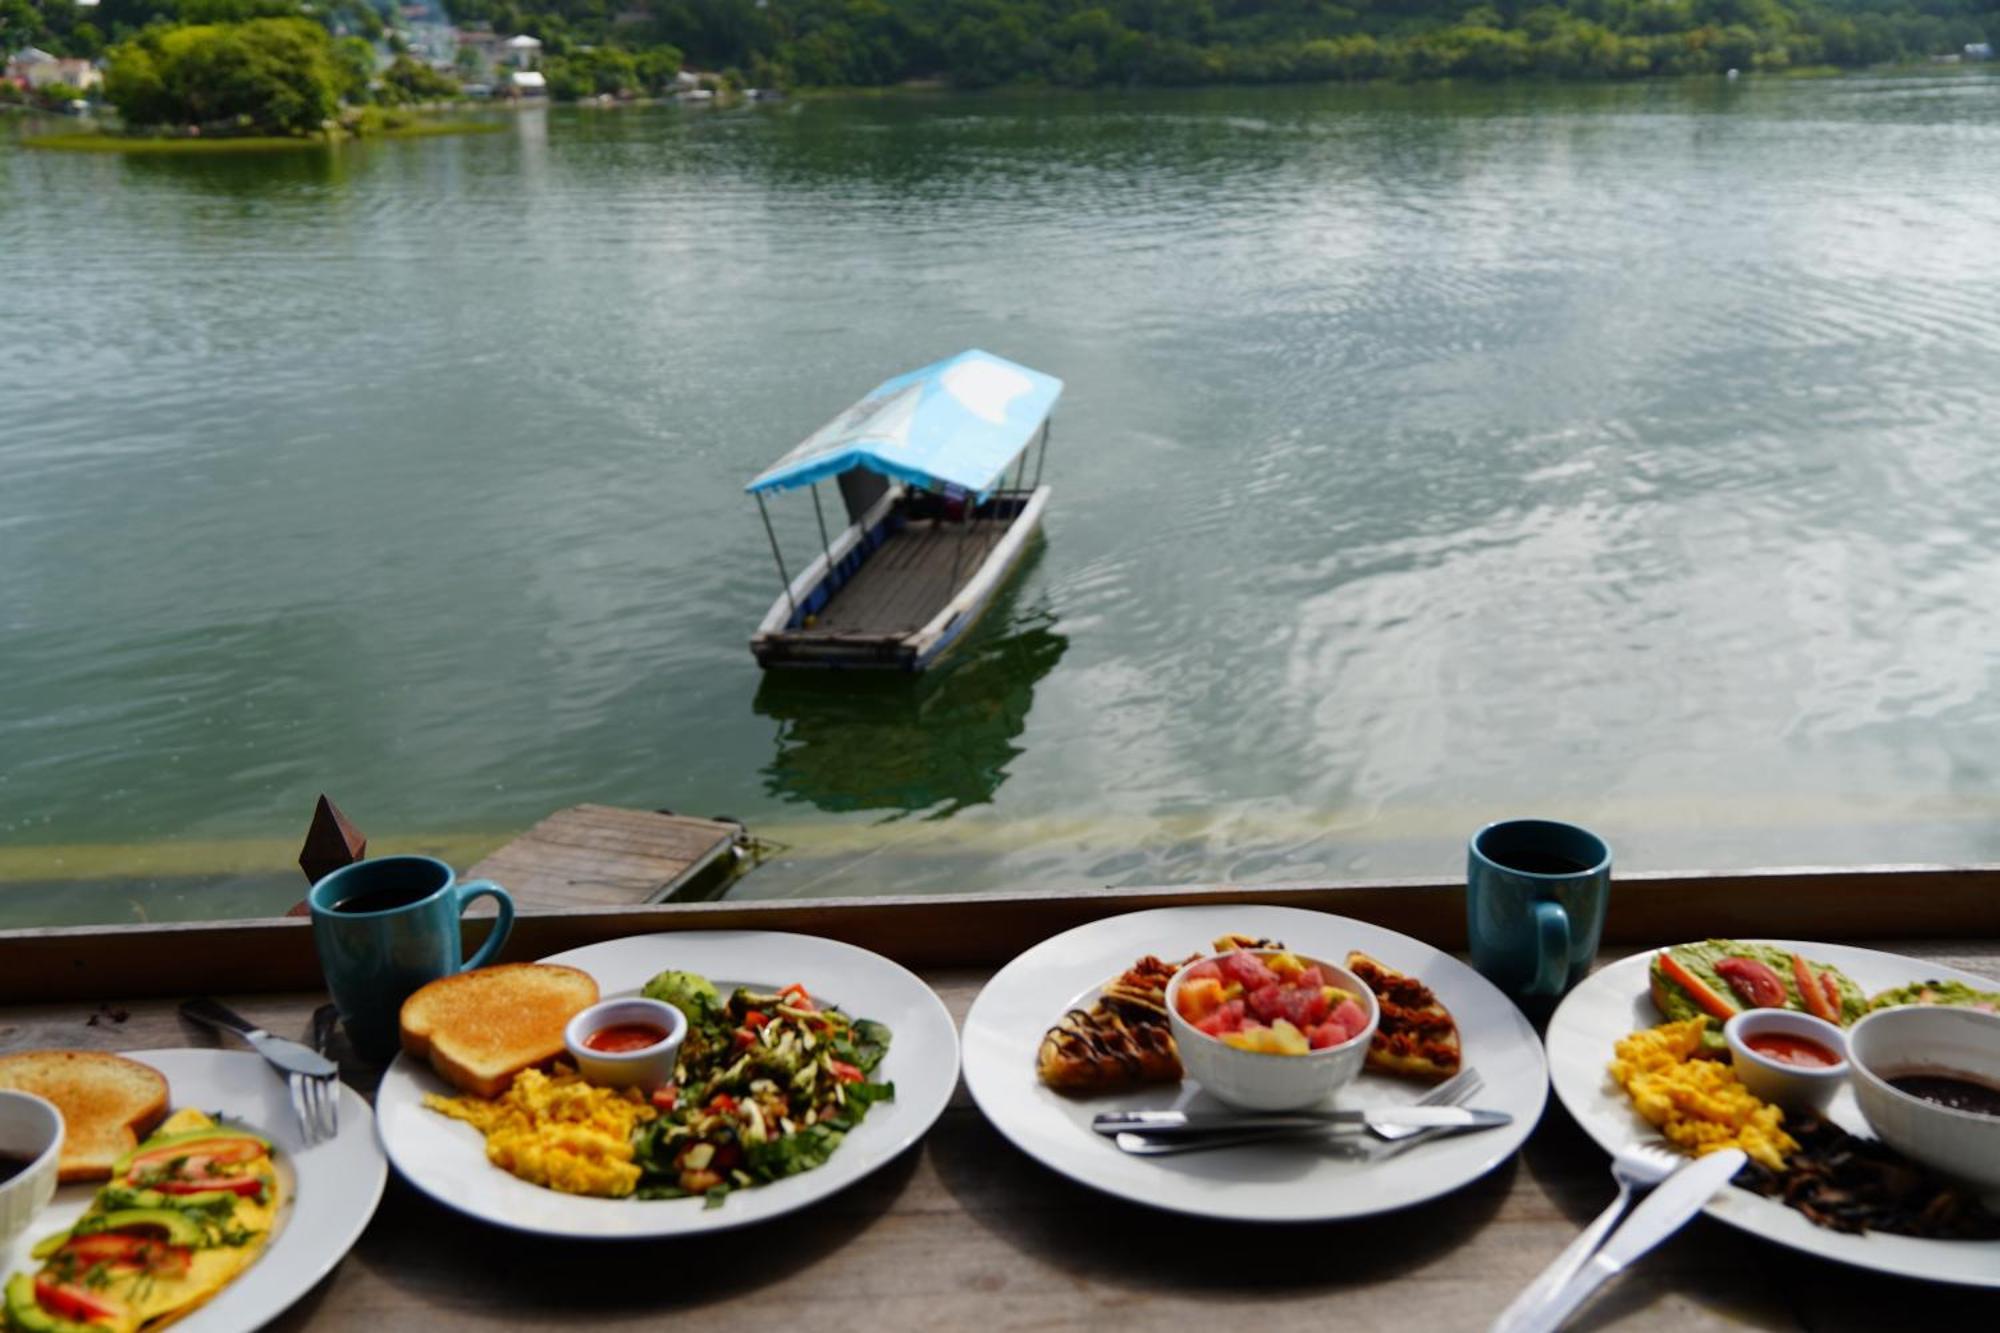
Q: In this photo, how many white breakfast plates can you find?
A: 4